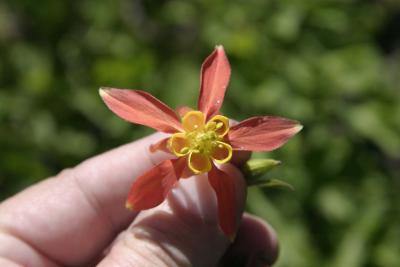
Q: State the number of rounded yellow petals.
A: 5